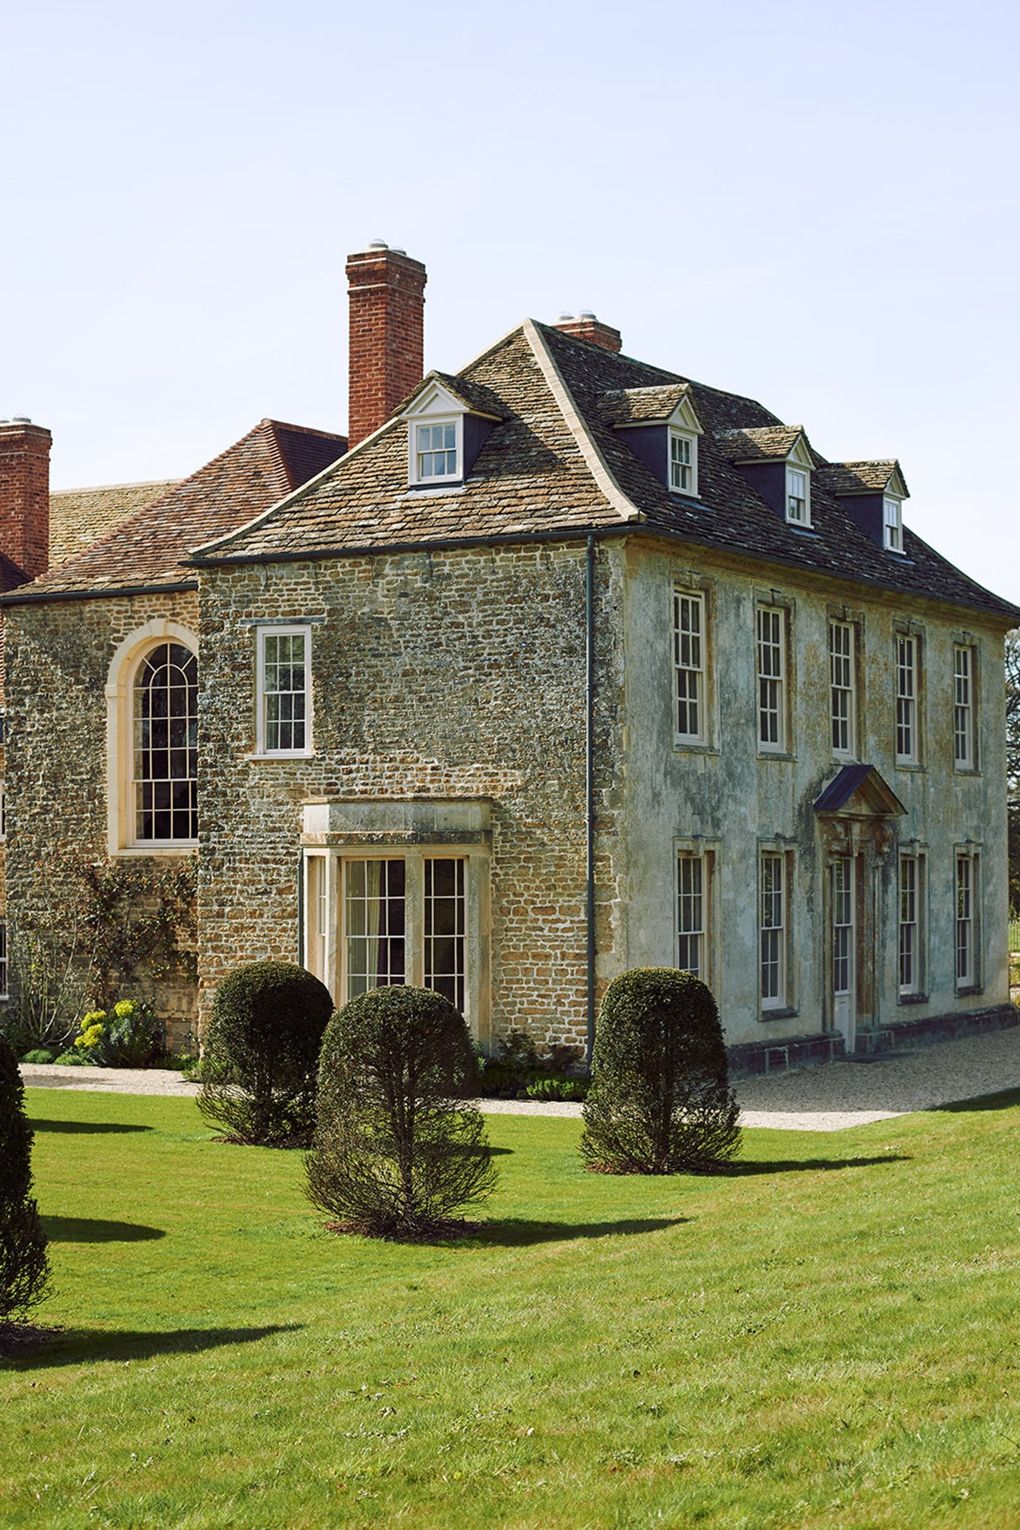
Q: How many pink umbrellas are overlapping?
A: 0